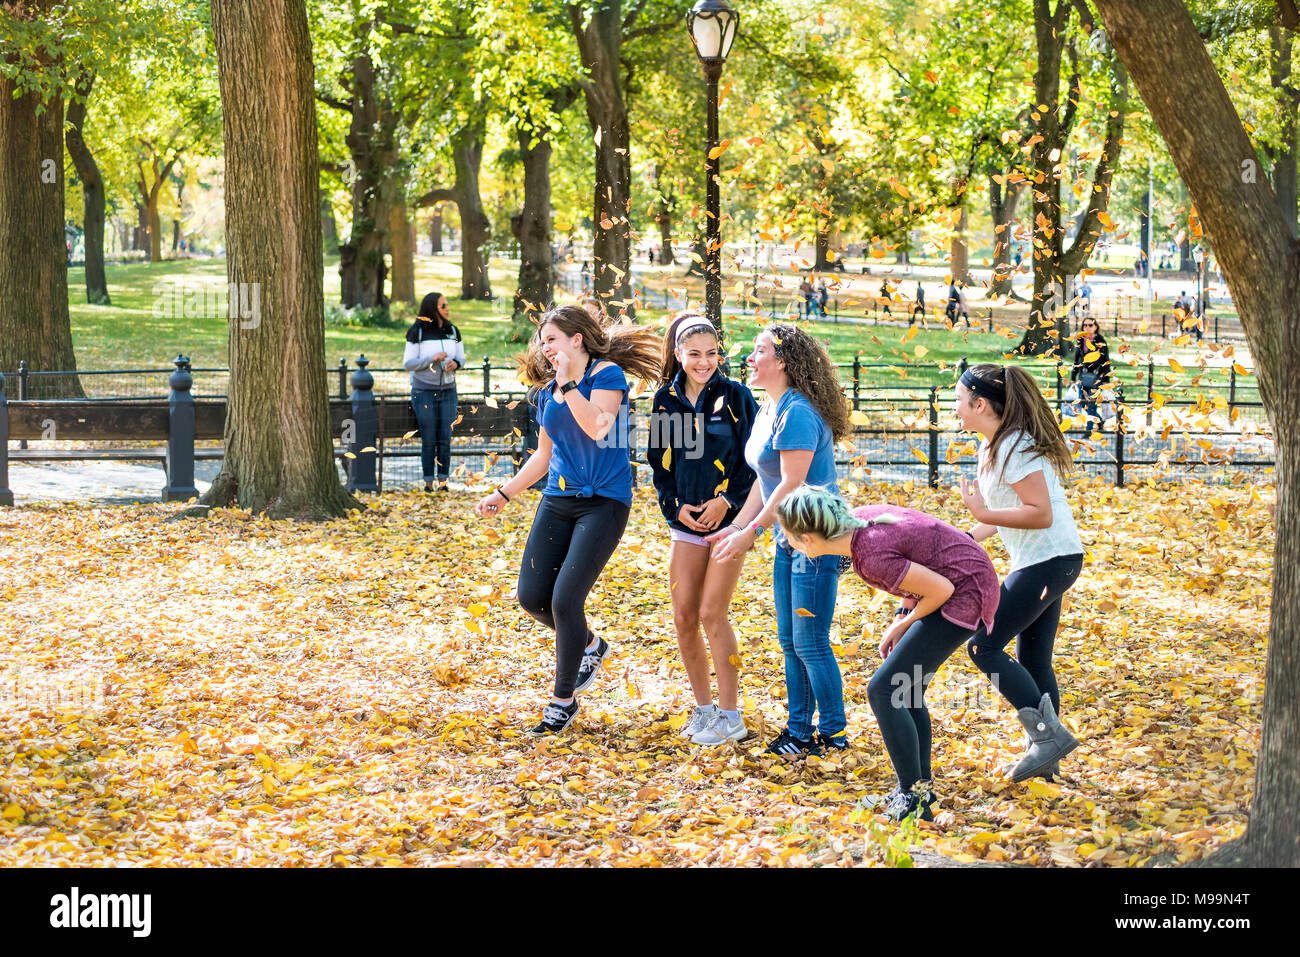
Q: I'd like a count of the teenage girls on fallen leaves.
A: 5